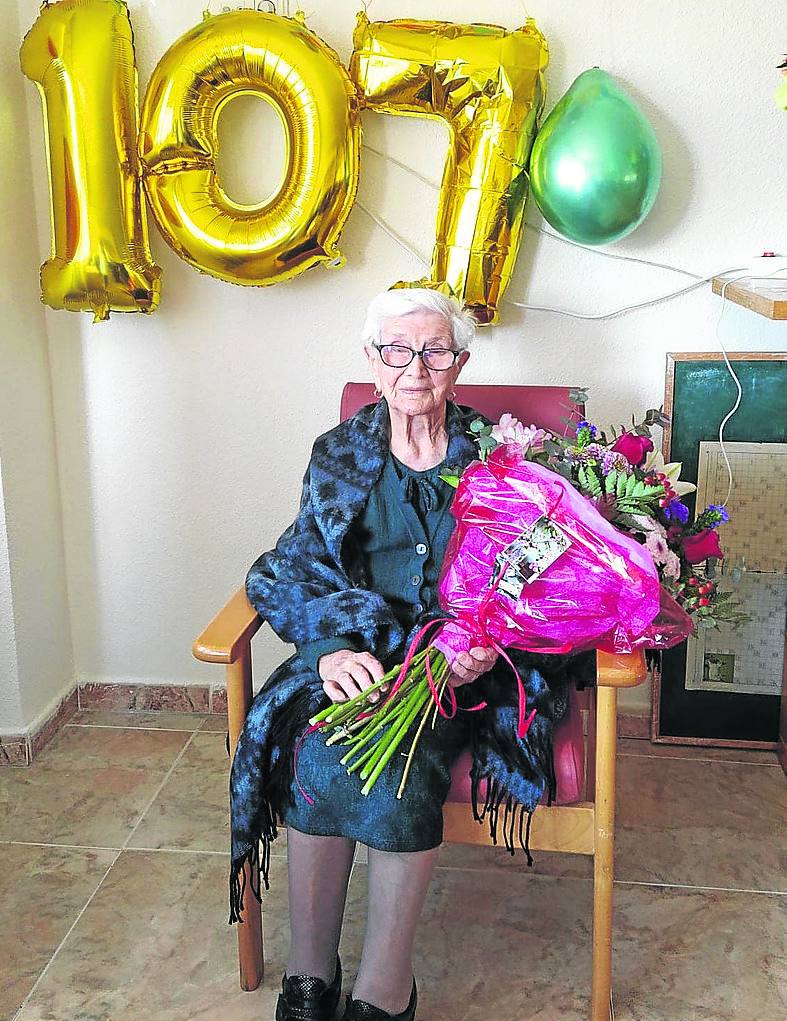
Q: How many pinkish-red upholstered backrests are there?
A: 1